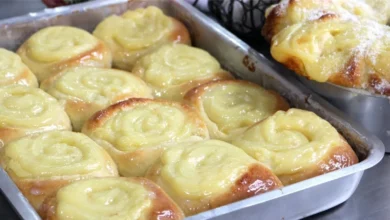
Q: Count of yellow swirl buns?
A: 12